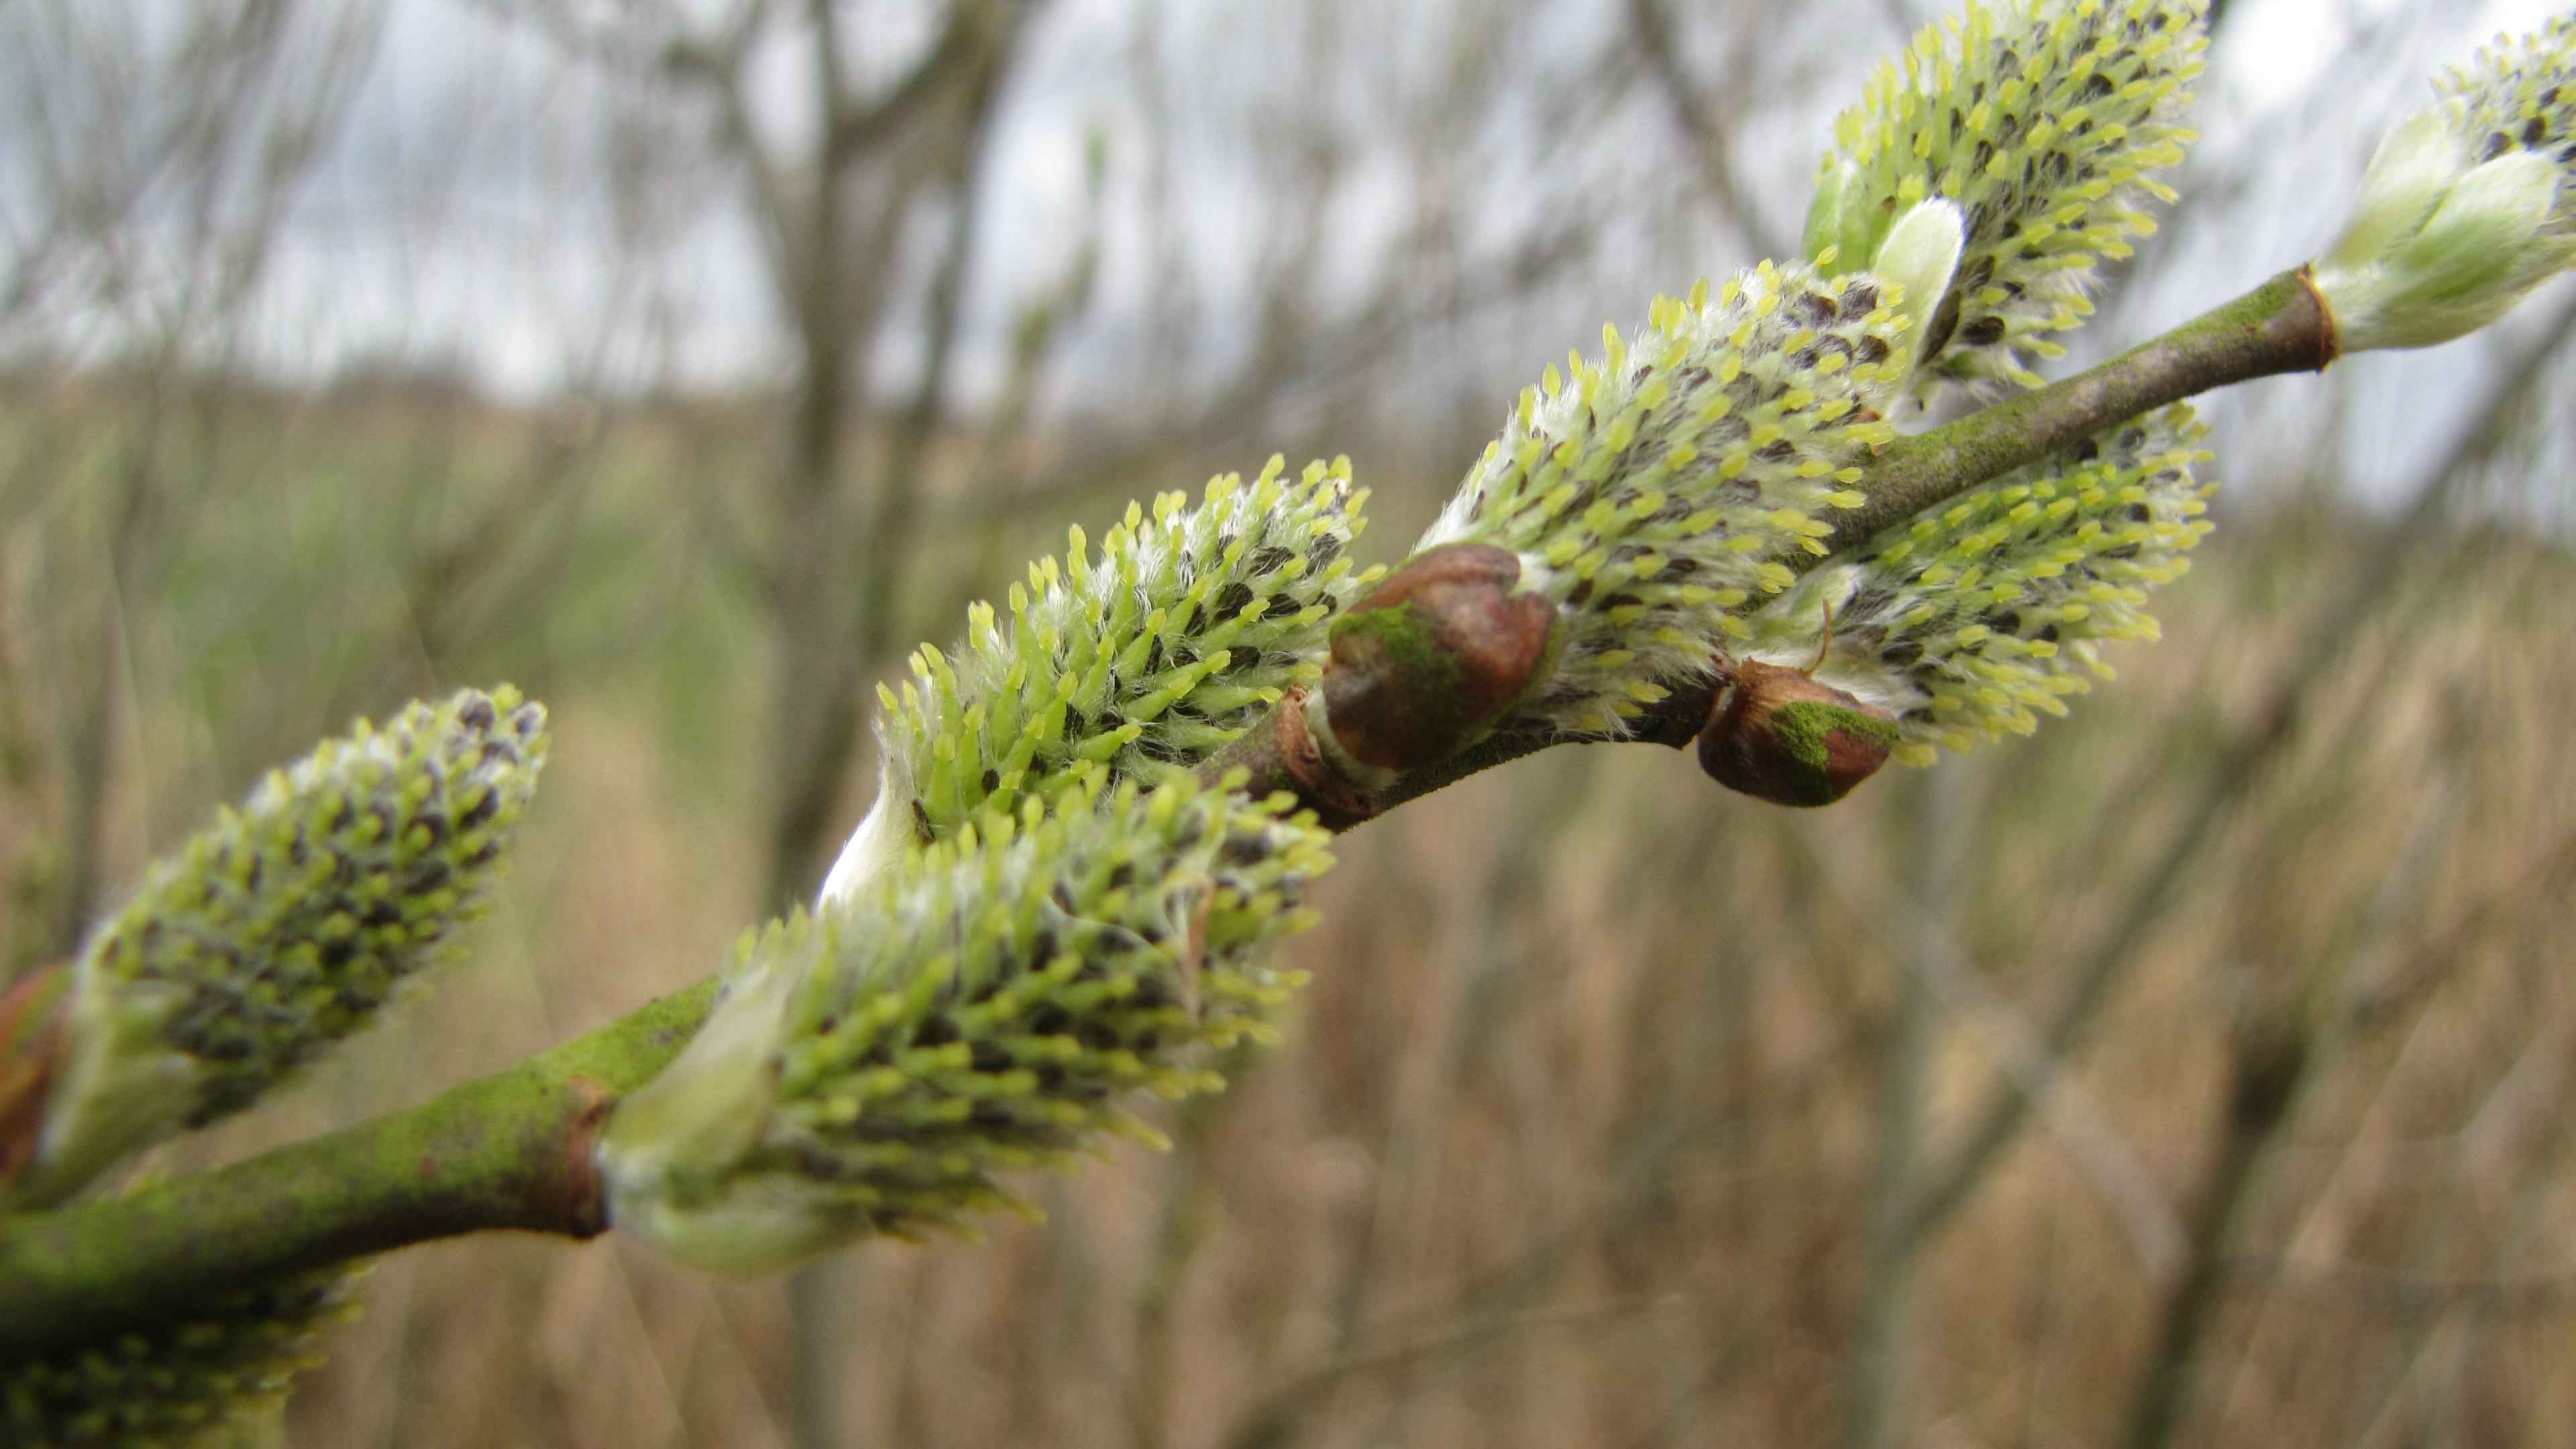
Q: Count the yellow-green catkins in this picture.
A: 8